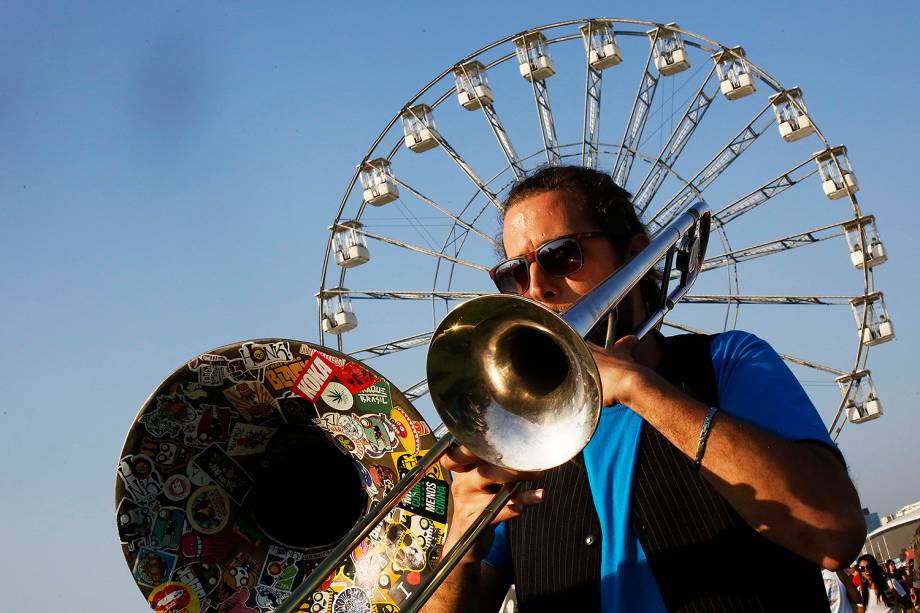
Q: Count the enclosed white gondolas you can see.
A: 14